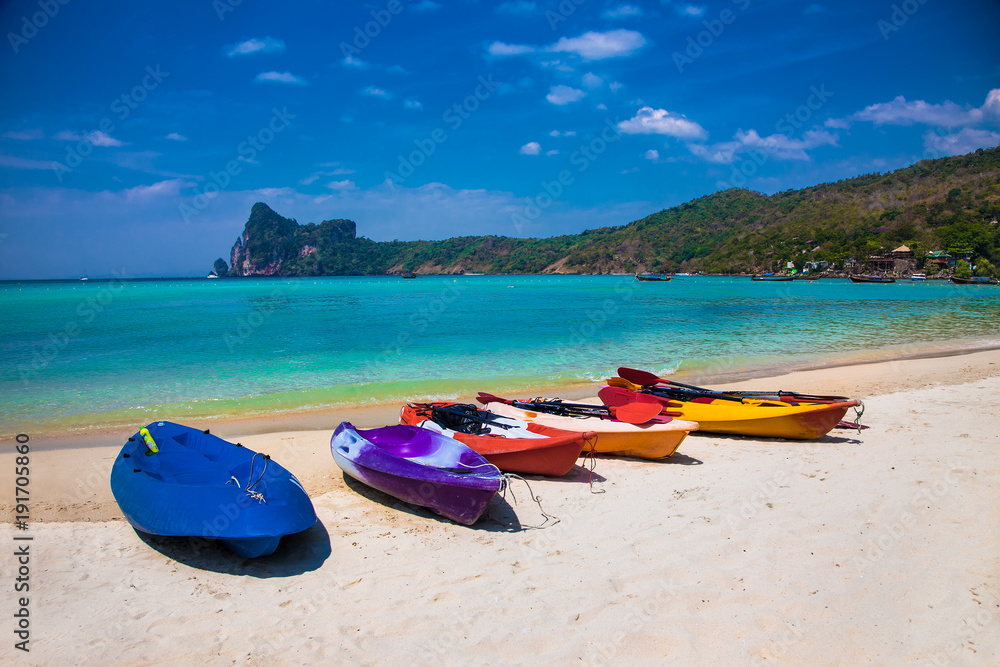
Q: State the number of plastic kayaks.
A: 5